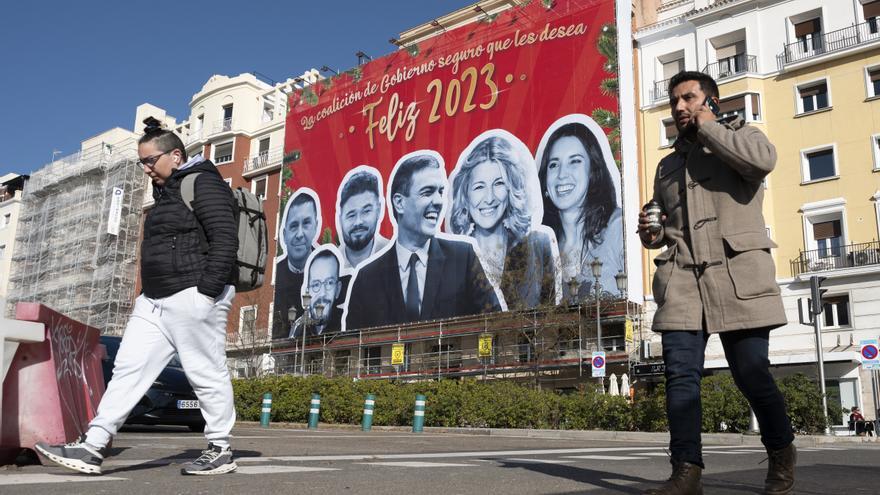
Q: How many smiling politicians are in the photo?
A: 6